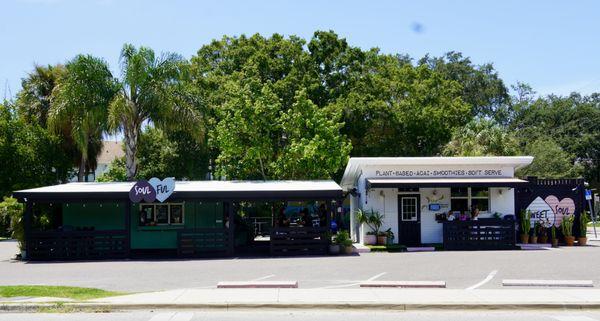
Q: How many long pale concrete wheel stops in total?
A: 3